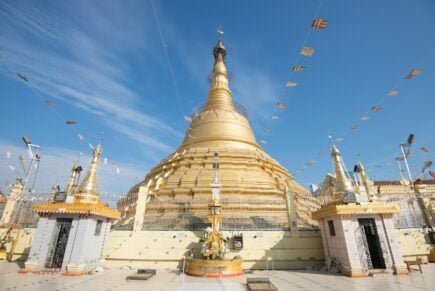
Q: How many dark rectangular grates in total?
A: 2